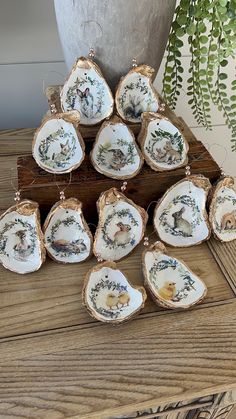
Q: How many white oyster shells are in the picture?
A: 12